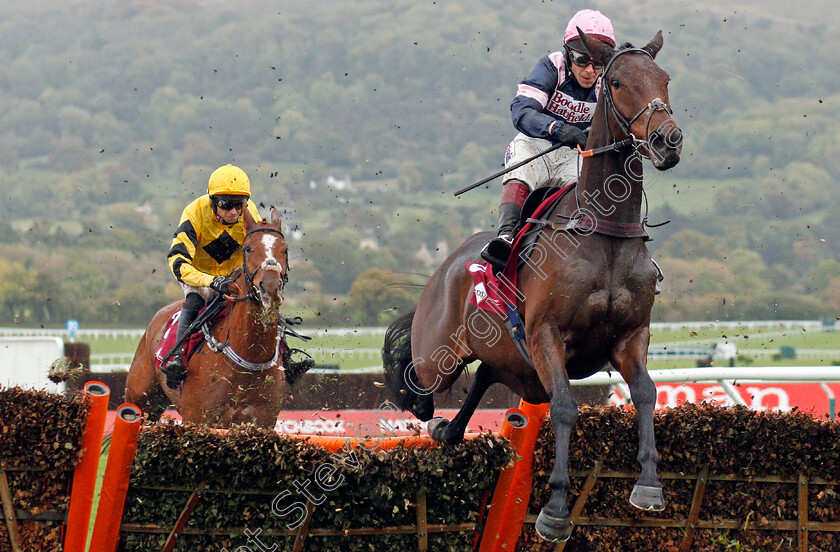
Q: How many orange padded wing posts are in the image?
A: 4